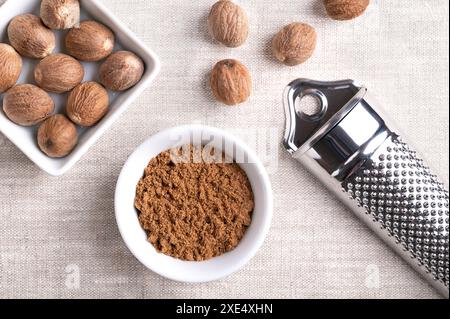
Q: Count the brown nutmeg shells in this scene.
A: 13